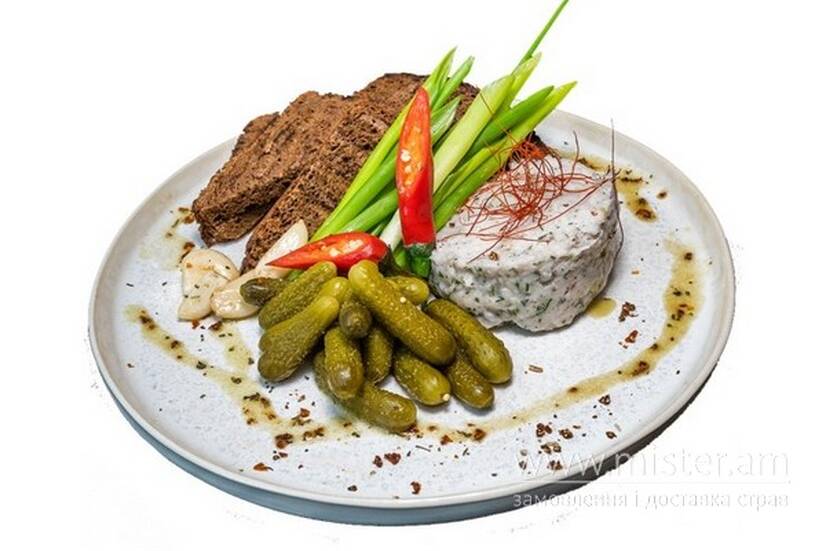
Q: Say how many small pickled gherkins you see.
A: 13